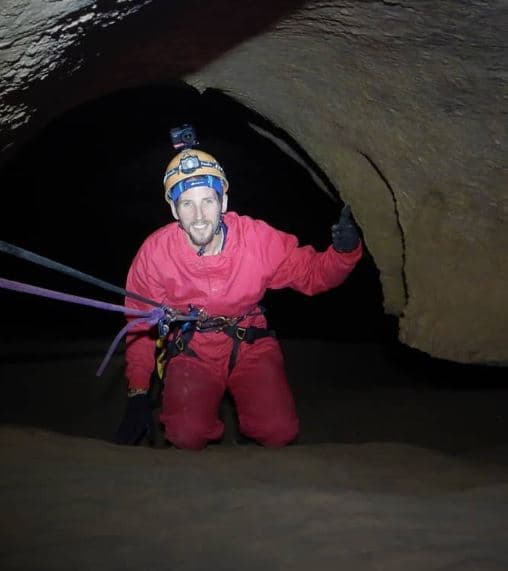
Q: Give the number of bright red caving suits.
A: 1